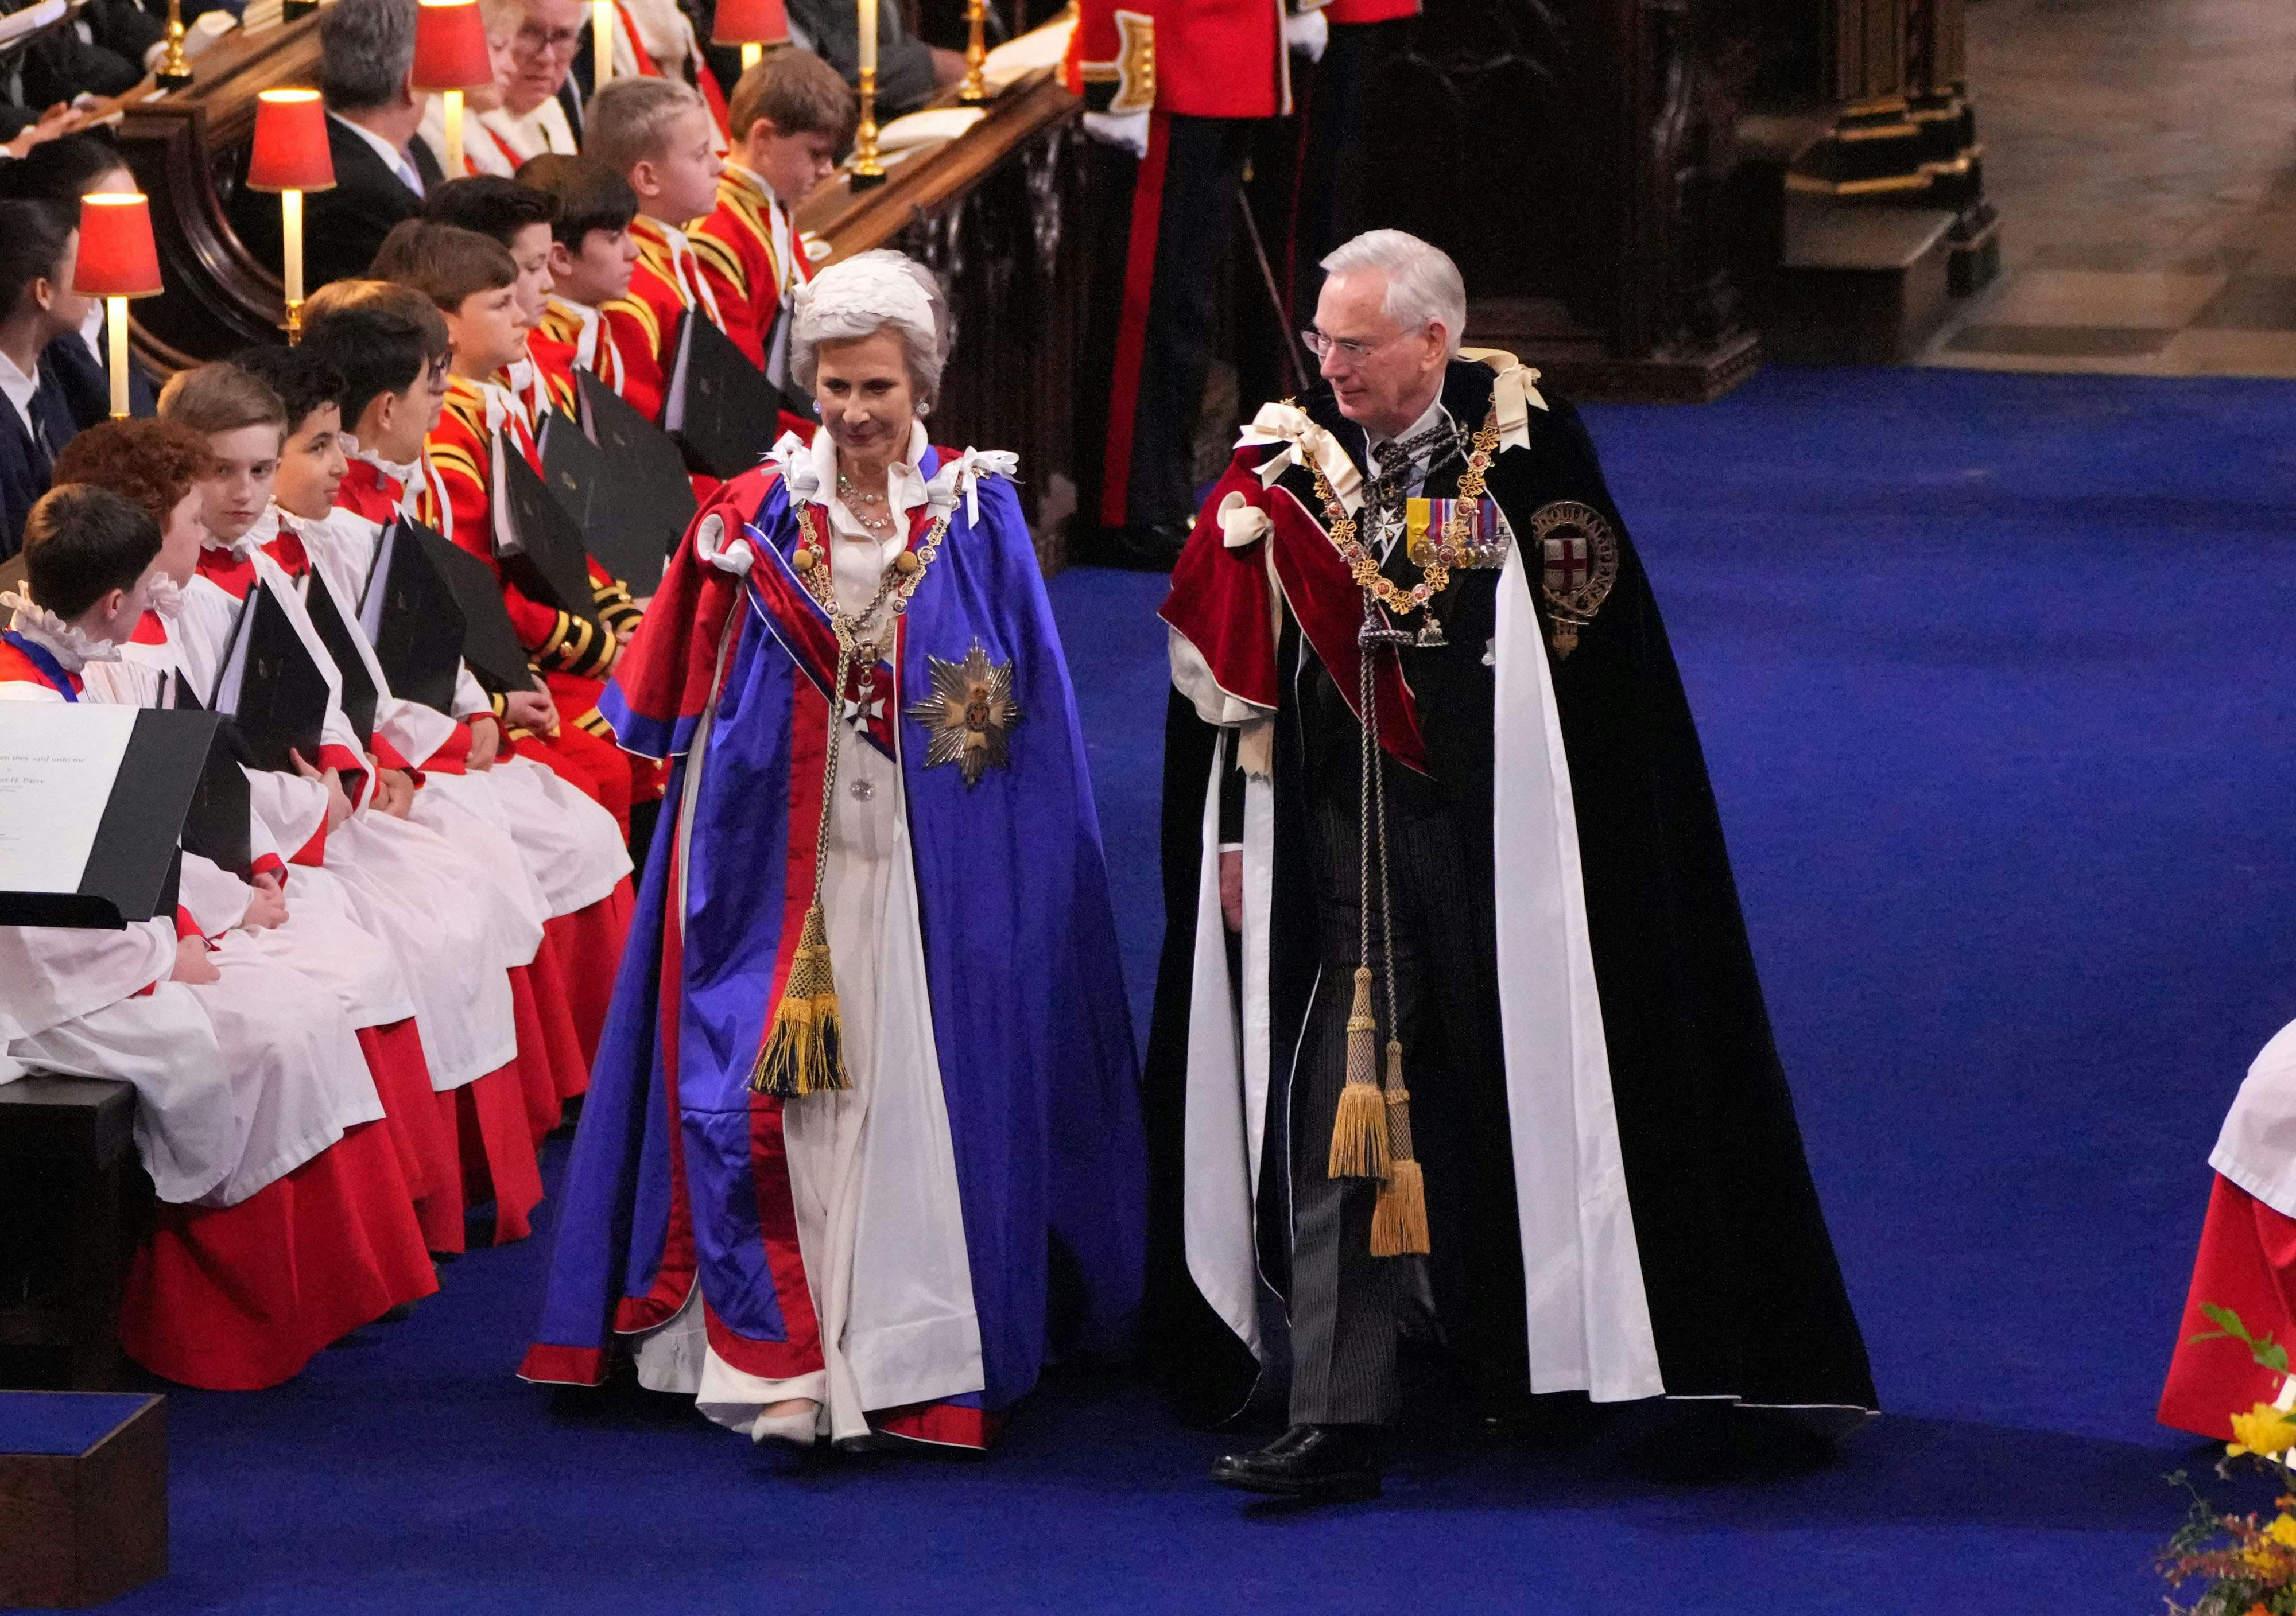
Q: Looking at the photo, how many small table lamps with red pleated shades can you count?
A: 4